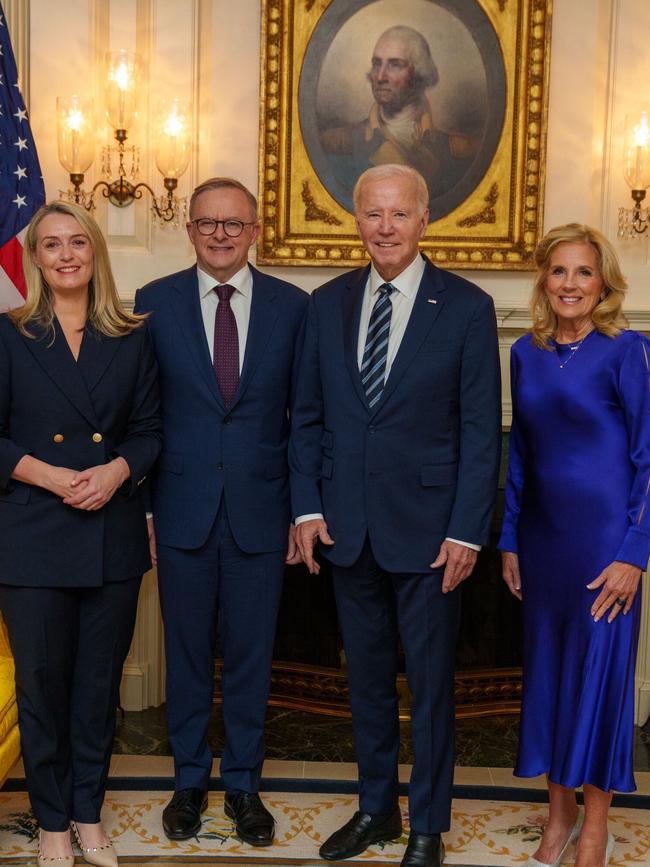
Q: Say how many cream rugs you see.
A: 1